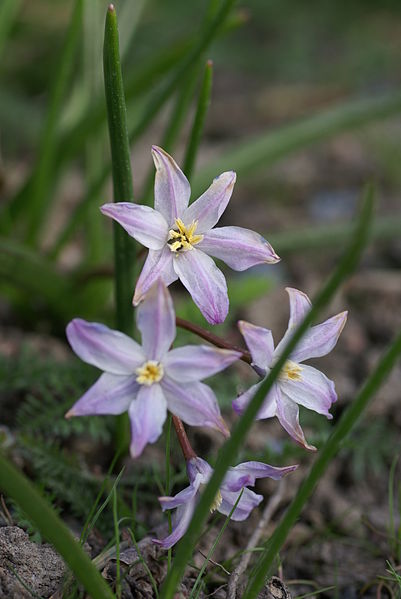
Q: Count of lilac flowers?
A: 4